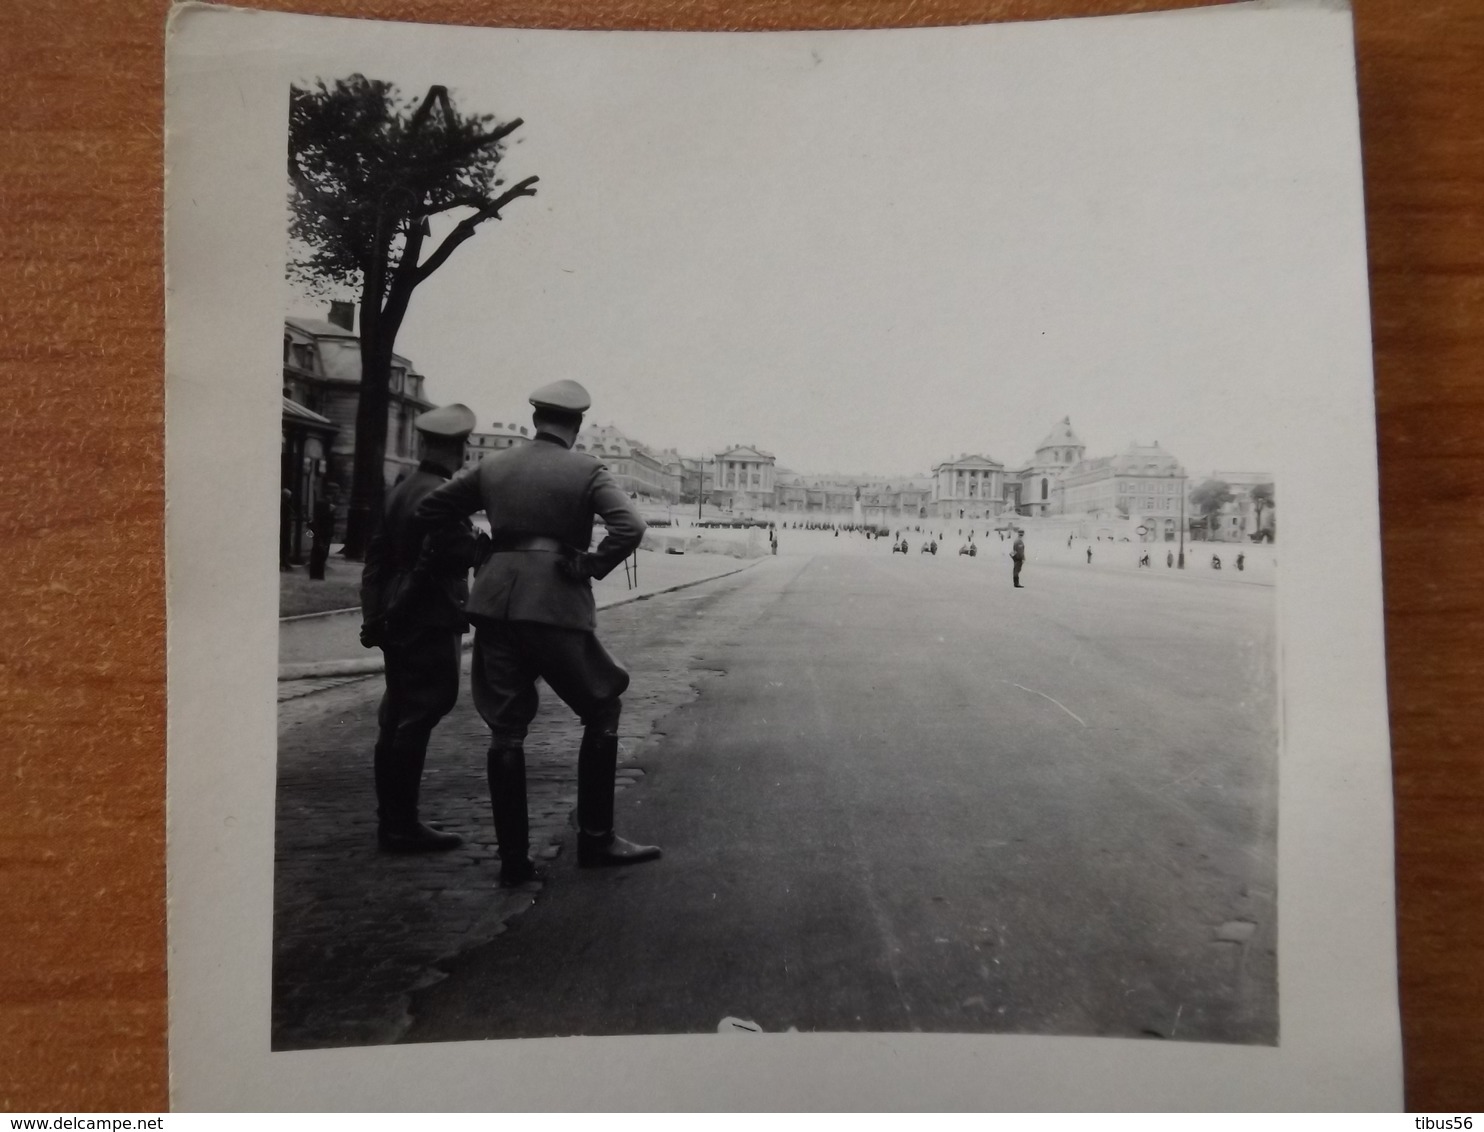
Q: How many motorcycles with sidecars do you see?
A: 3